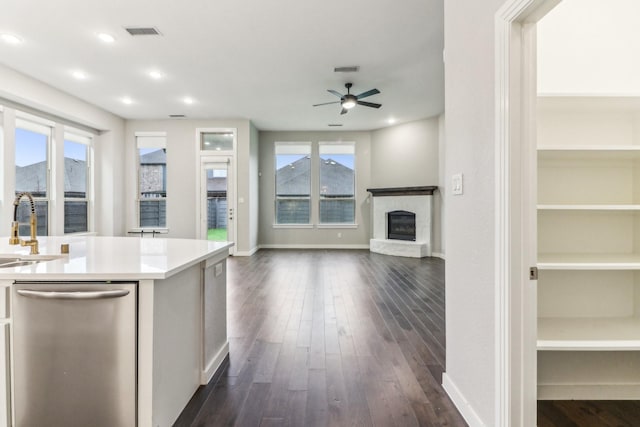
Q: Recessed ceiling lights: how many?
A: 7